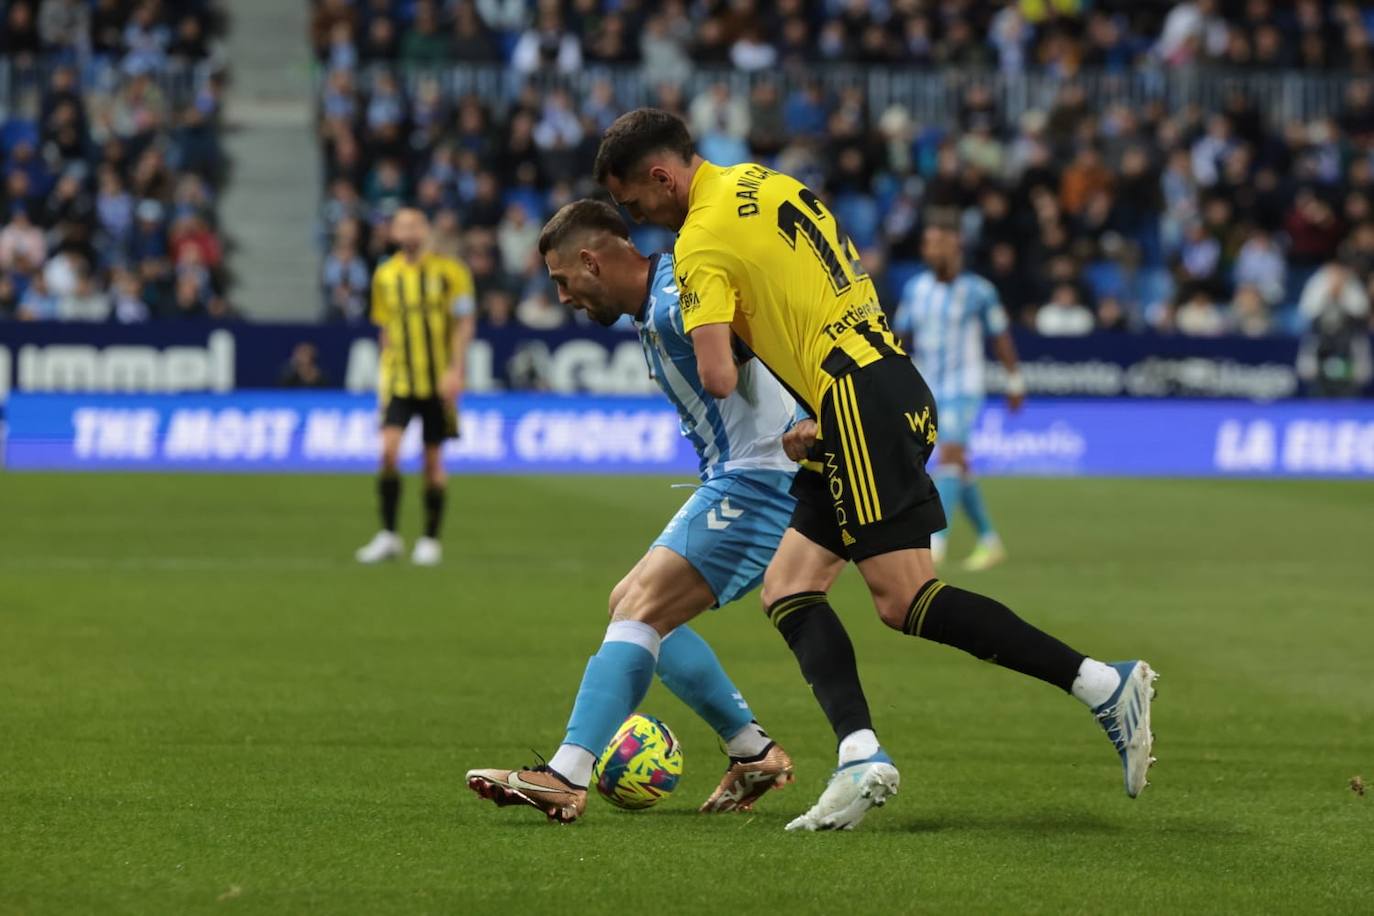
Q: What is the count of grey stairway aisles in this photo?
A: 1